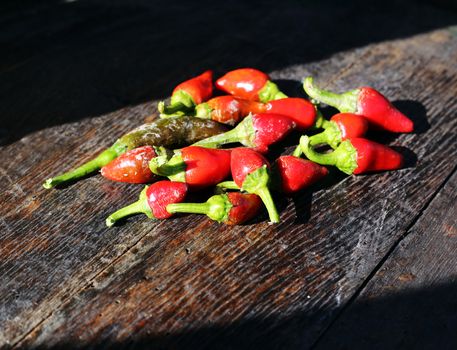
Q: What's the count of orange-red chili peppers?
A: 14